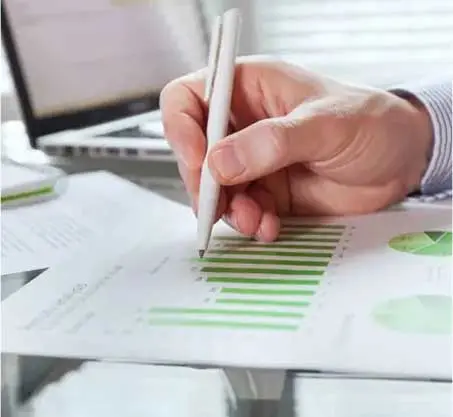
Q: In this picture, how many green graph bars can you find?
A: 12